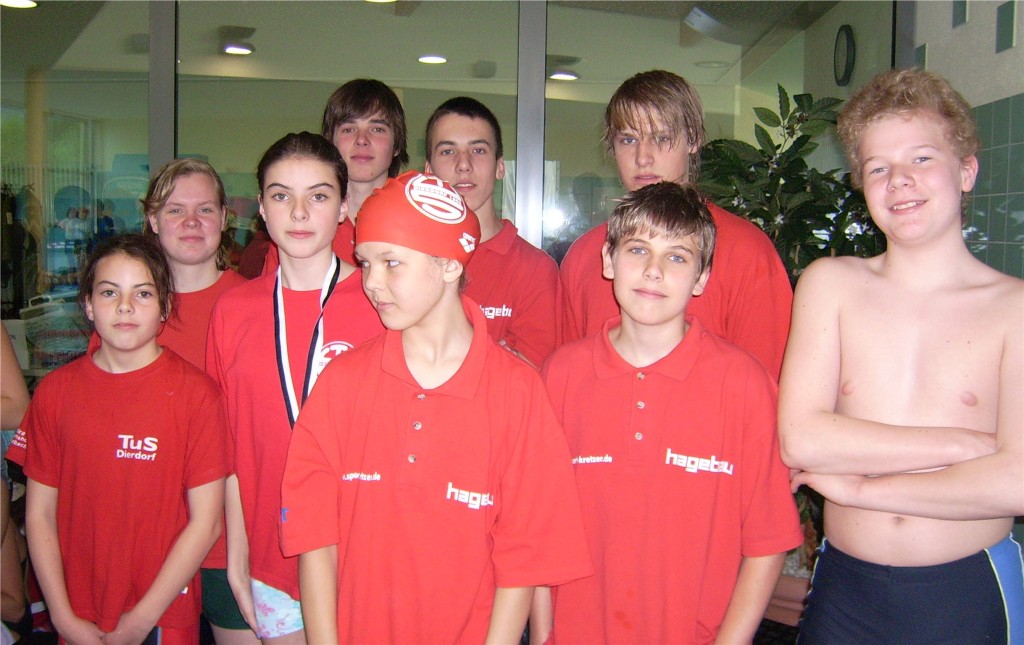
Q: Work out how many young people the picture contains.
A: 9